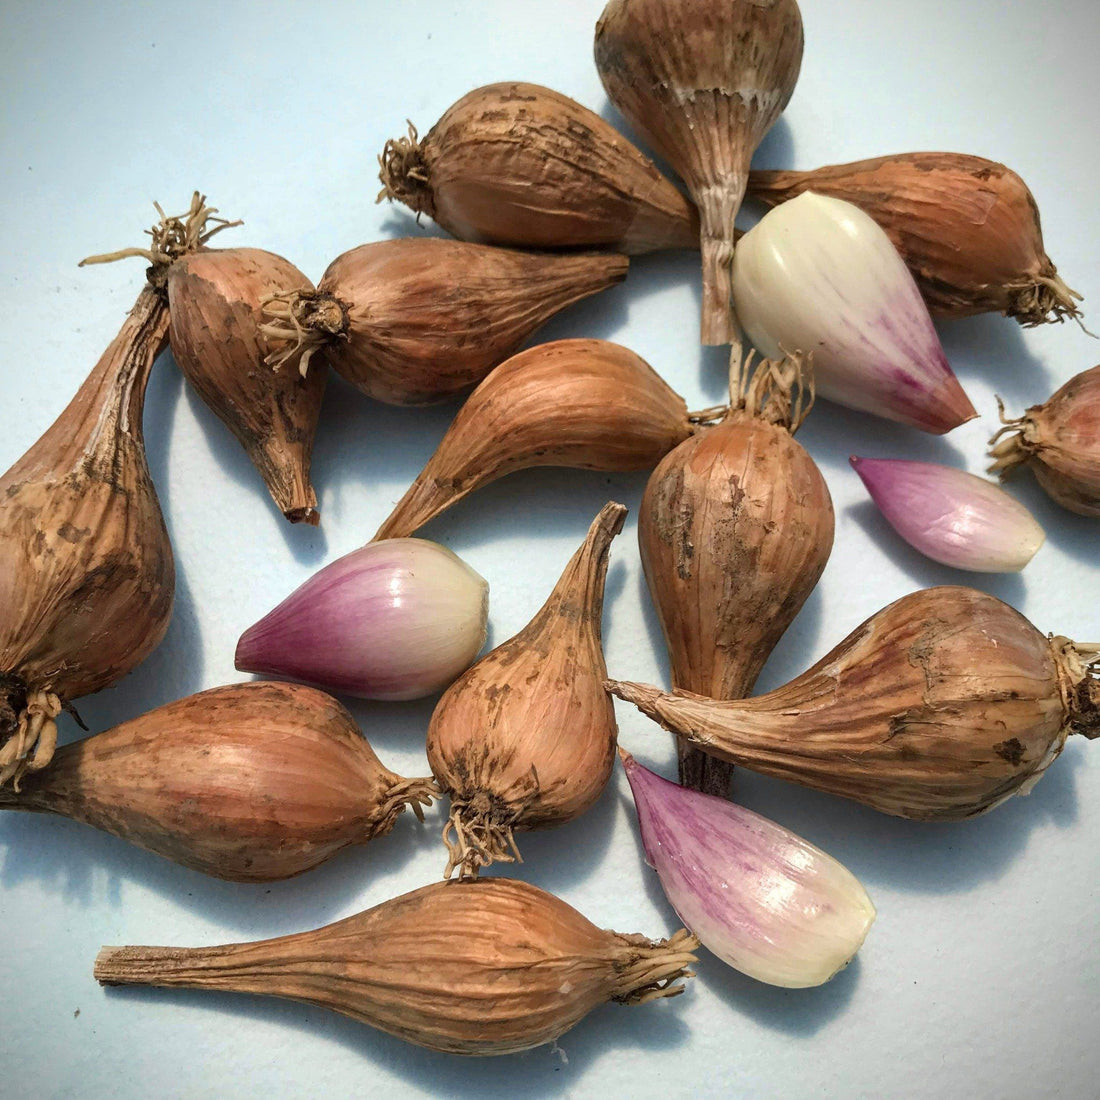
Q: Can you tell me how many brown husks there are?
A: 13